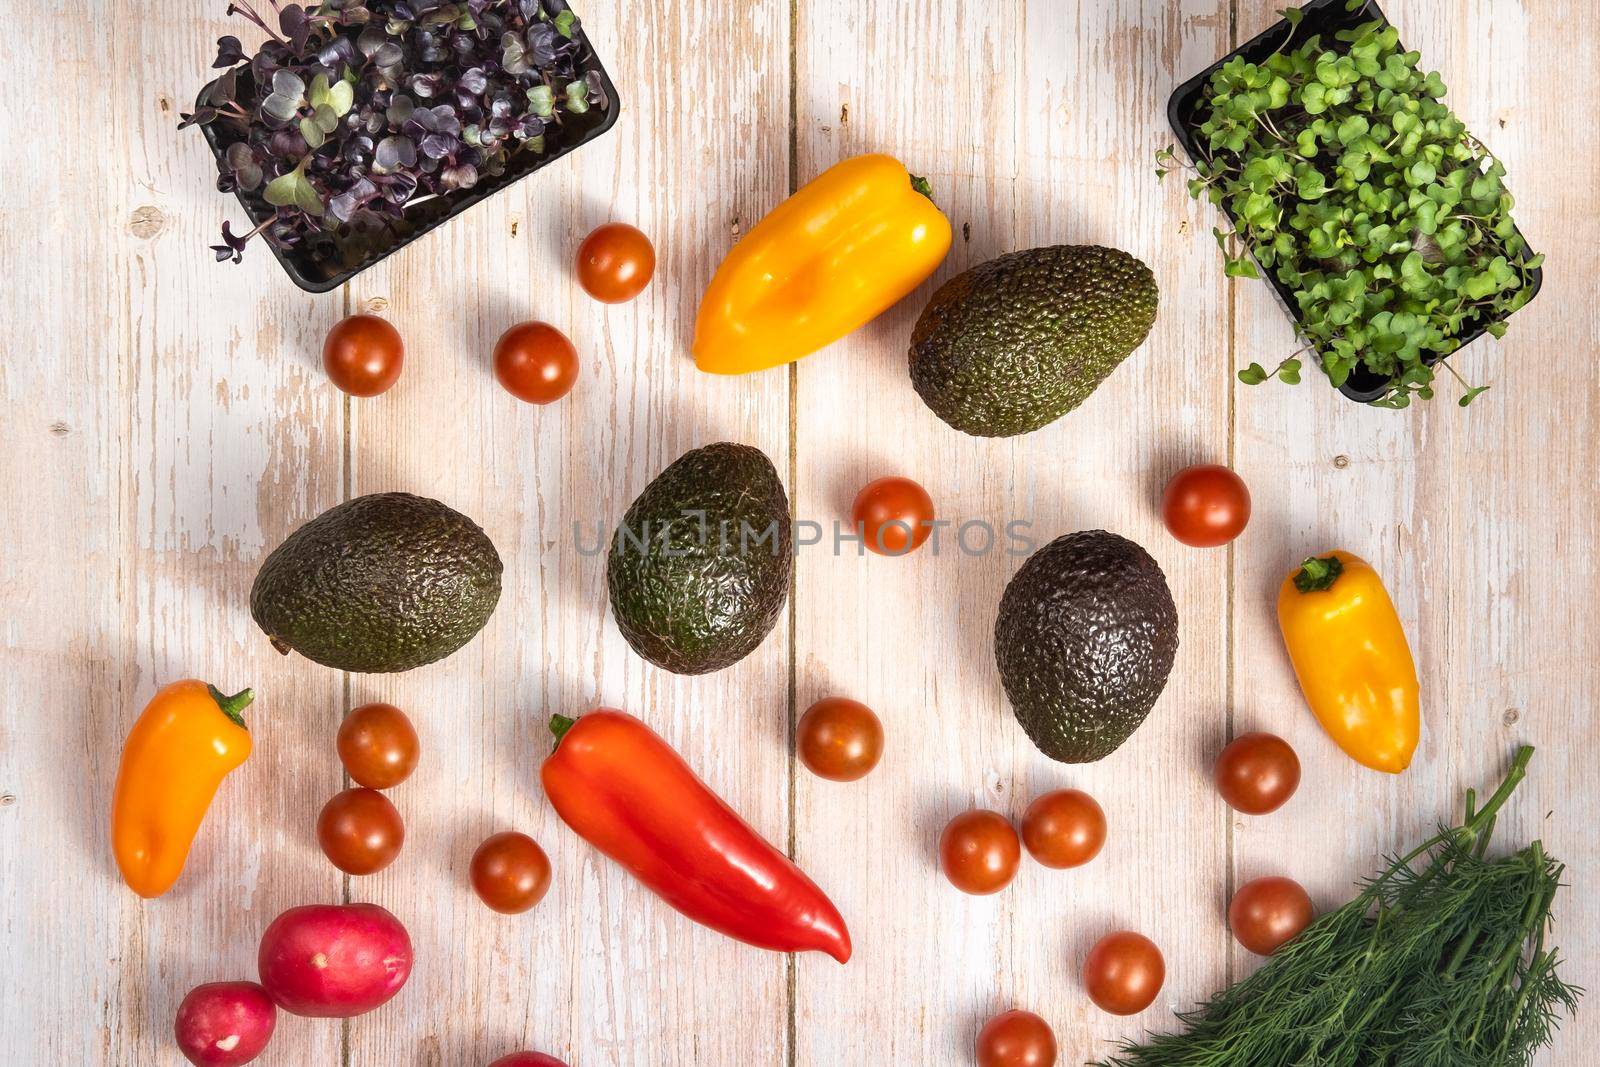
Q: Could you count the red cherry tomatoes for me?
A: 15